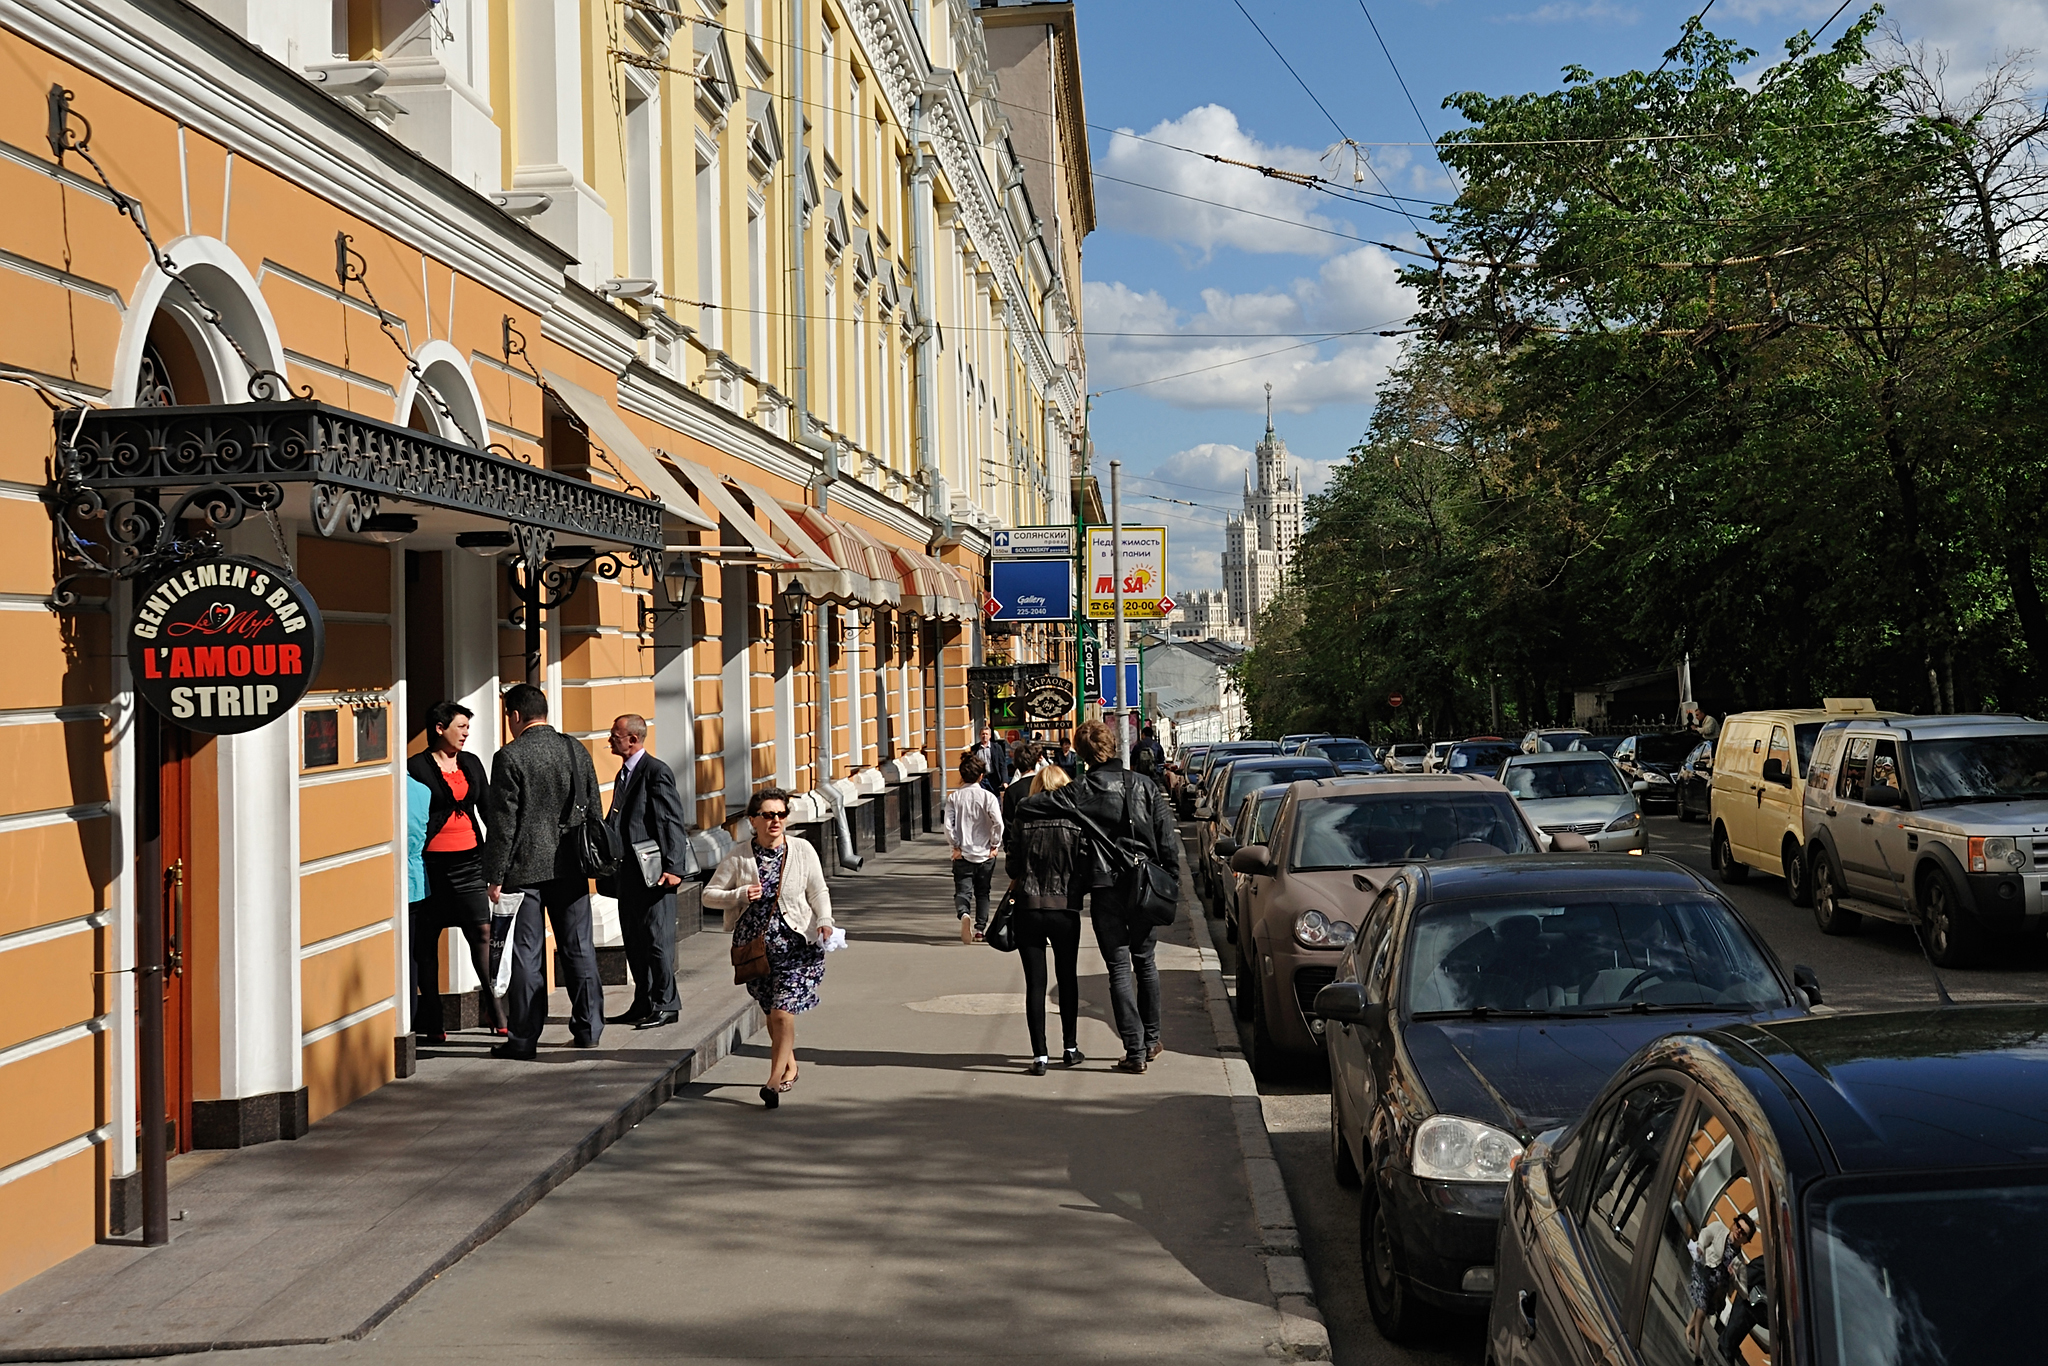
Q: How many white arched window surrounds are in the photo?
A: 2